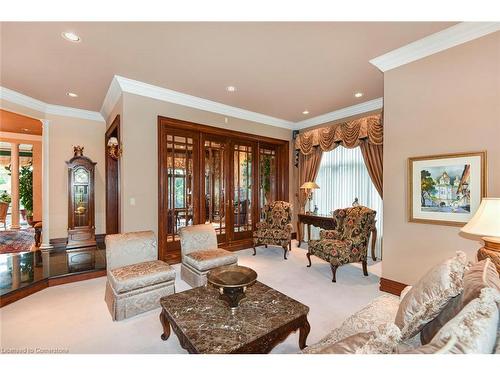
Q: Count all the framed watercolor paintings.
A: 1